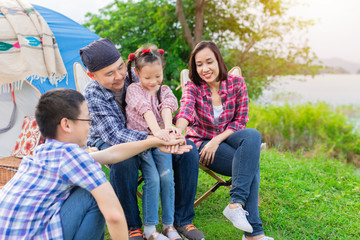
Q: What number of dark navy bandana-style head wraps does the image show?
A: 1